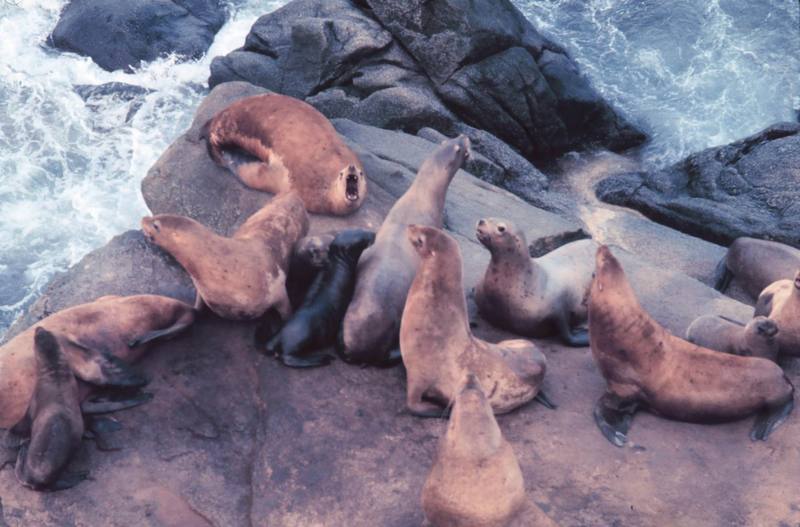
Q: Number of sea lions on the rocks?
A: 14